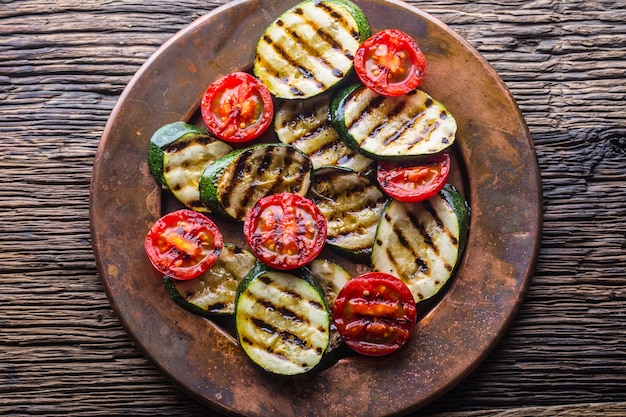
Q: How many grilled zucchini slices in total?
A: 10